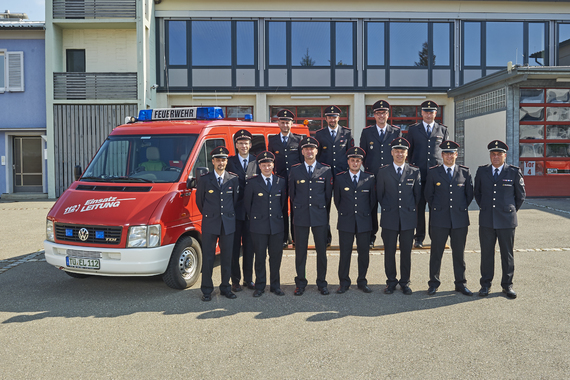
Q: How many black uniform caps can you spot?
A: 12